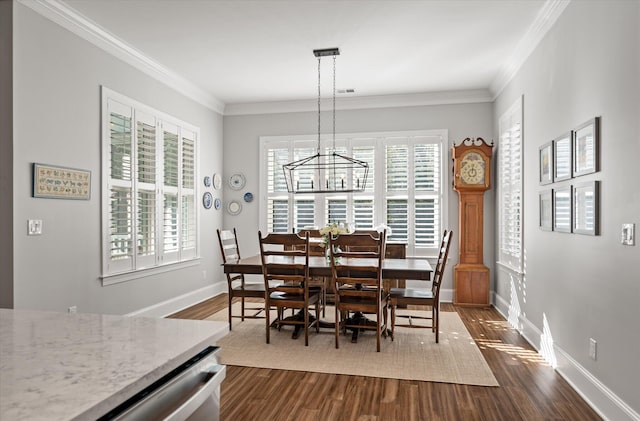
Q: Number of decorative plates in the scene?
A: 7